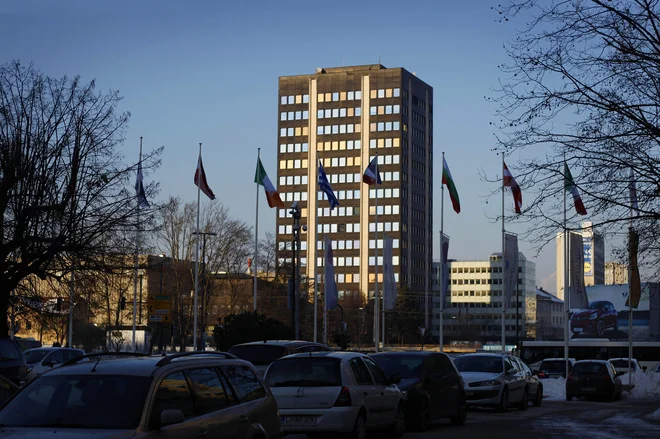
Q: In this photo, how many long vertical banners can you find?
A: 6